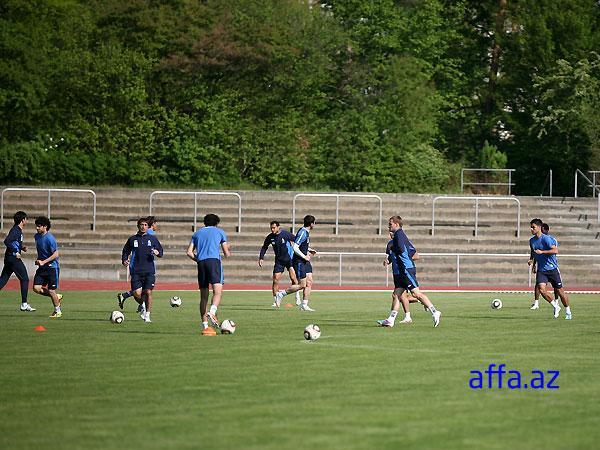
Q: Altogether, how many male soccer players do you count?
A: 11